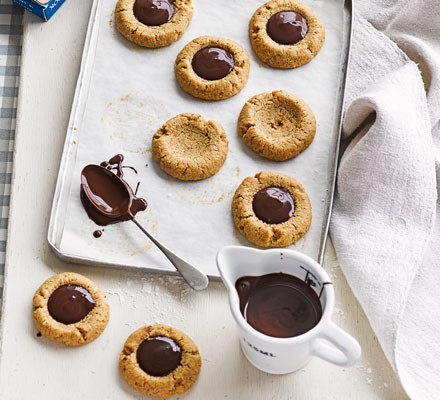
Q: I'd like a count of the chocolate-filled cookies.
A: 6